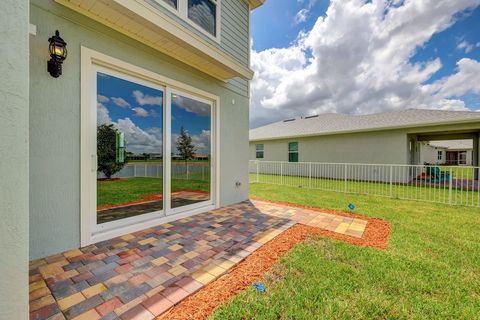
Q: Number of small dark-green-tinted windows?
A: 2